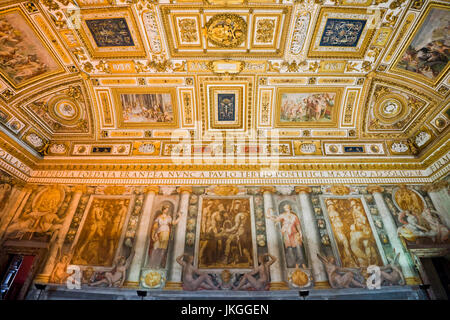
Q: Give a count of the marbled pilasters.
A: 6